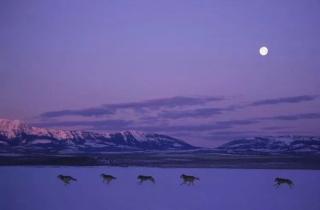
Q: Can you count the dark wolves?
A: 5